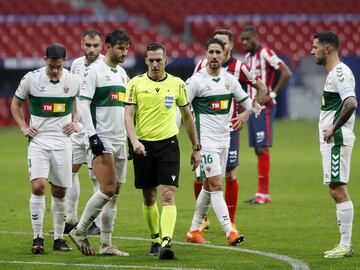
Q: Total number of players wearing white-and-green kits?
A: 5